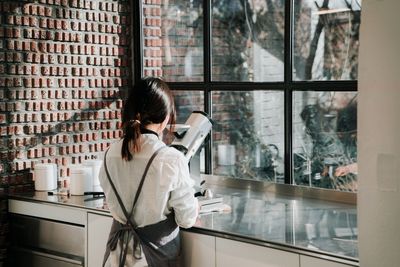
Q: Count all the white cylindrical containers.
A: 3